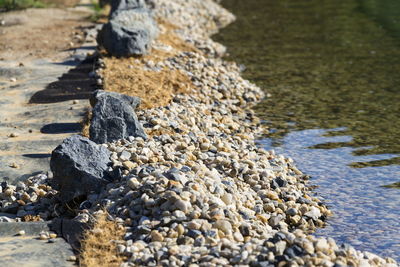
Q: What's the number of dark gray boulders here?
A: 4